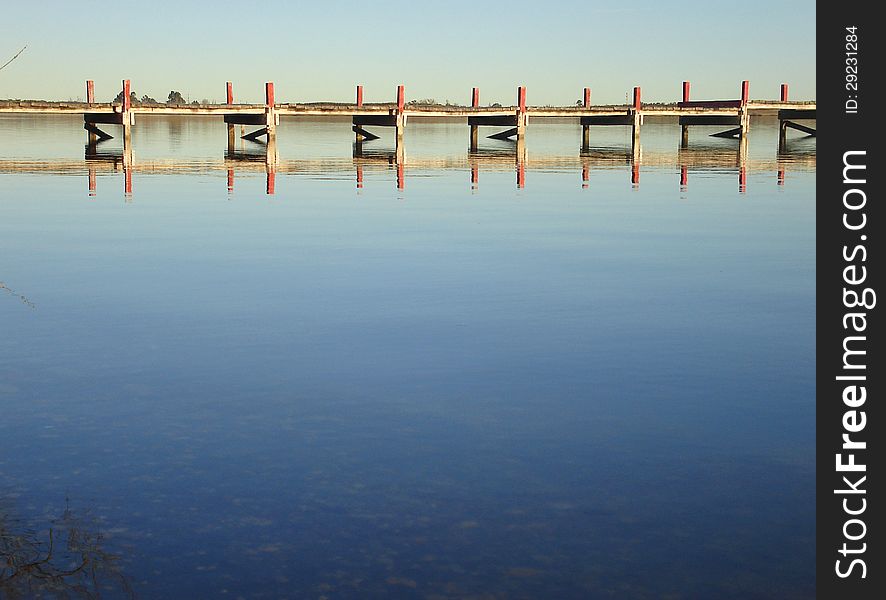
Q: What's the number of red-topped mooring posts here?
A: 13